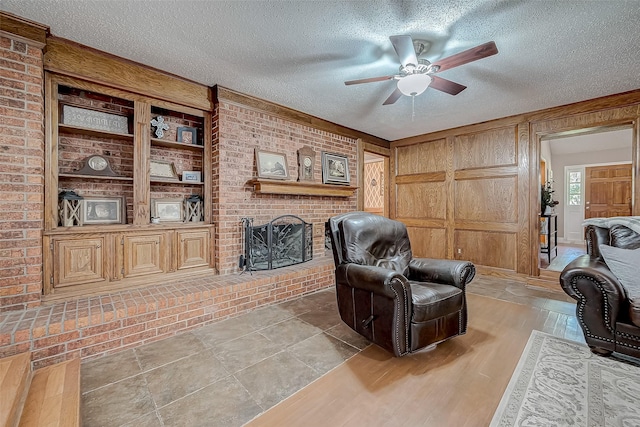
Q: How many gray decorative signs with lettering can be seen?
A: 1